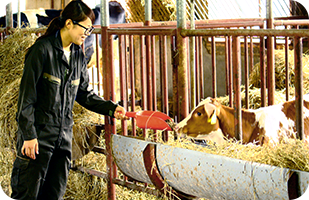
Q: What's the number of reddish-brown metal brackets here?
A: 2